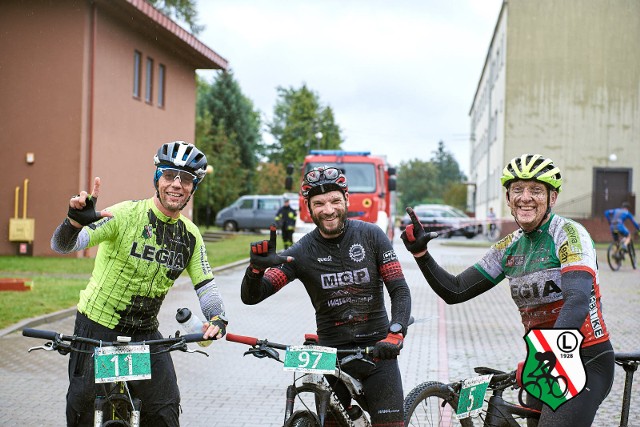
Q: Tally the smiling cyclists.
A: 3